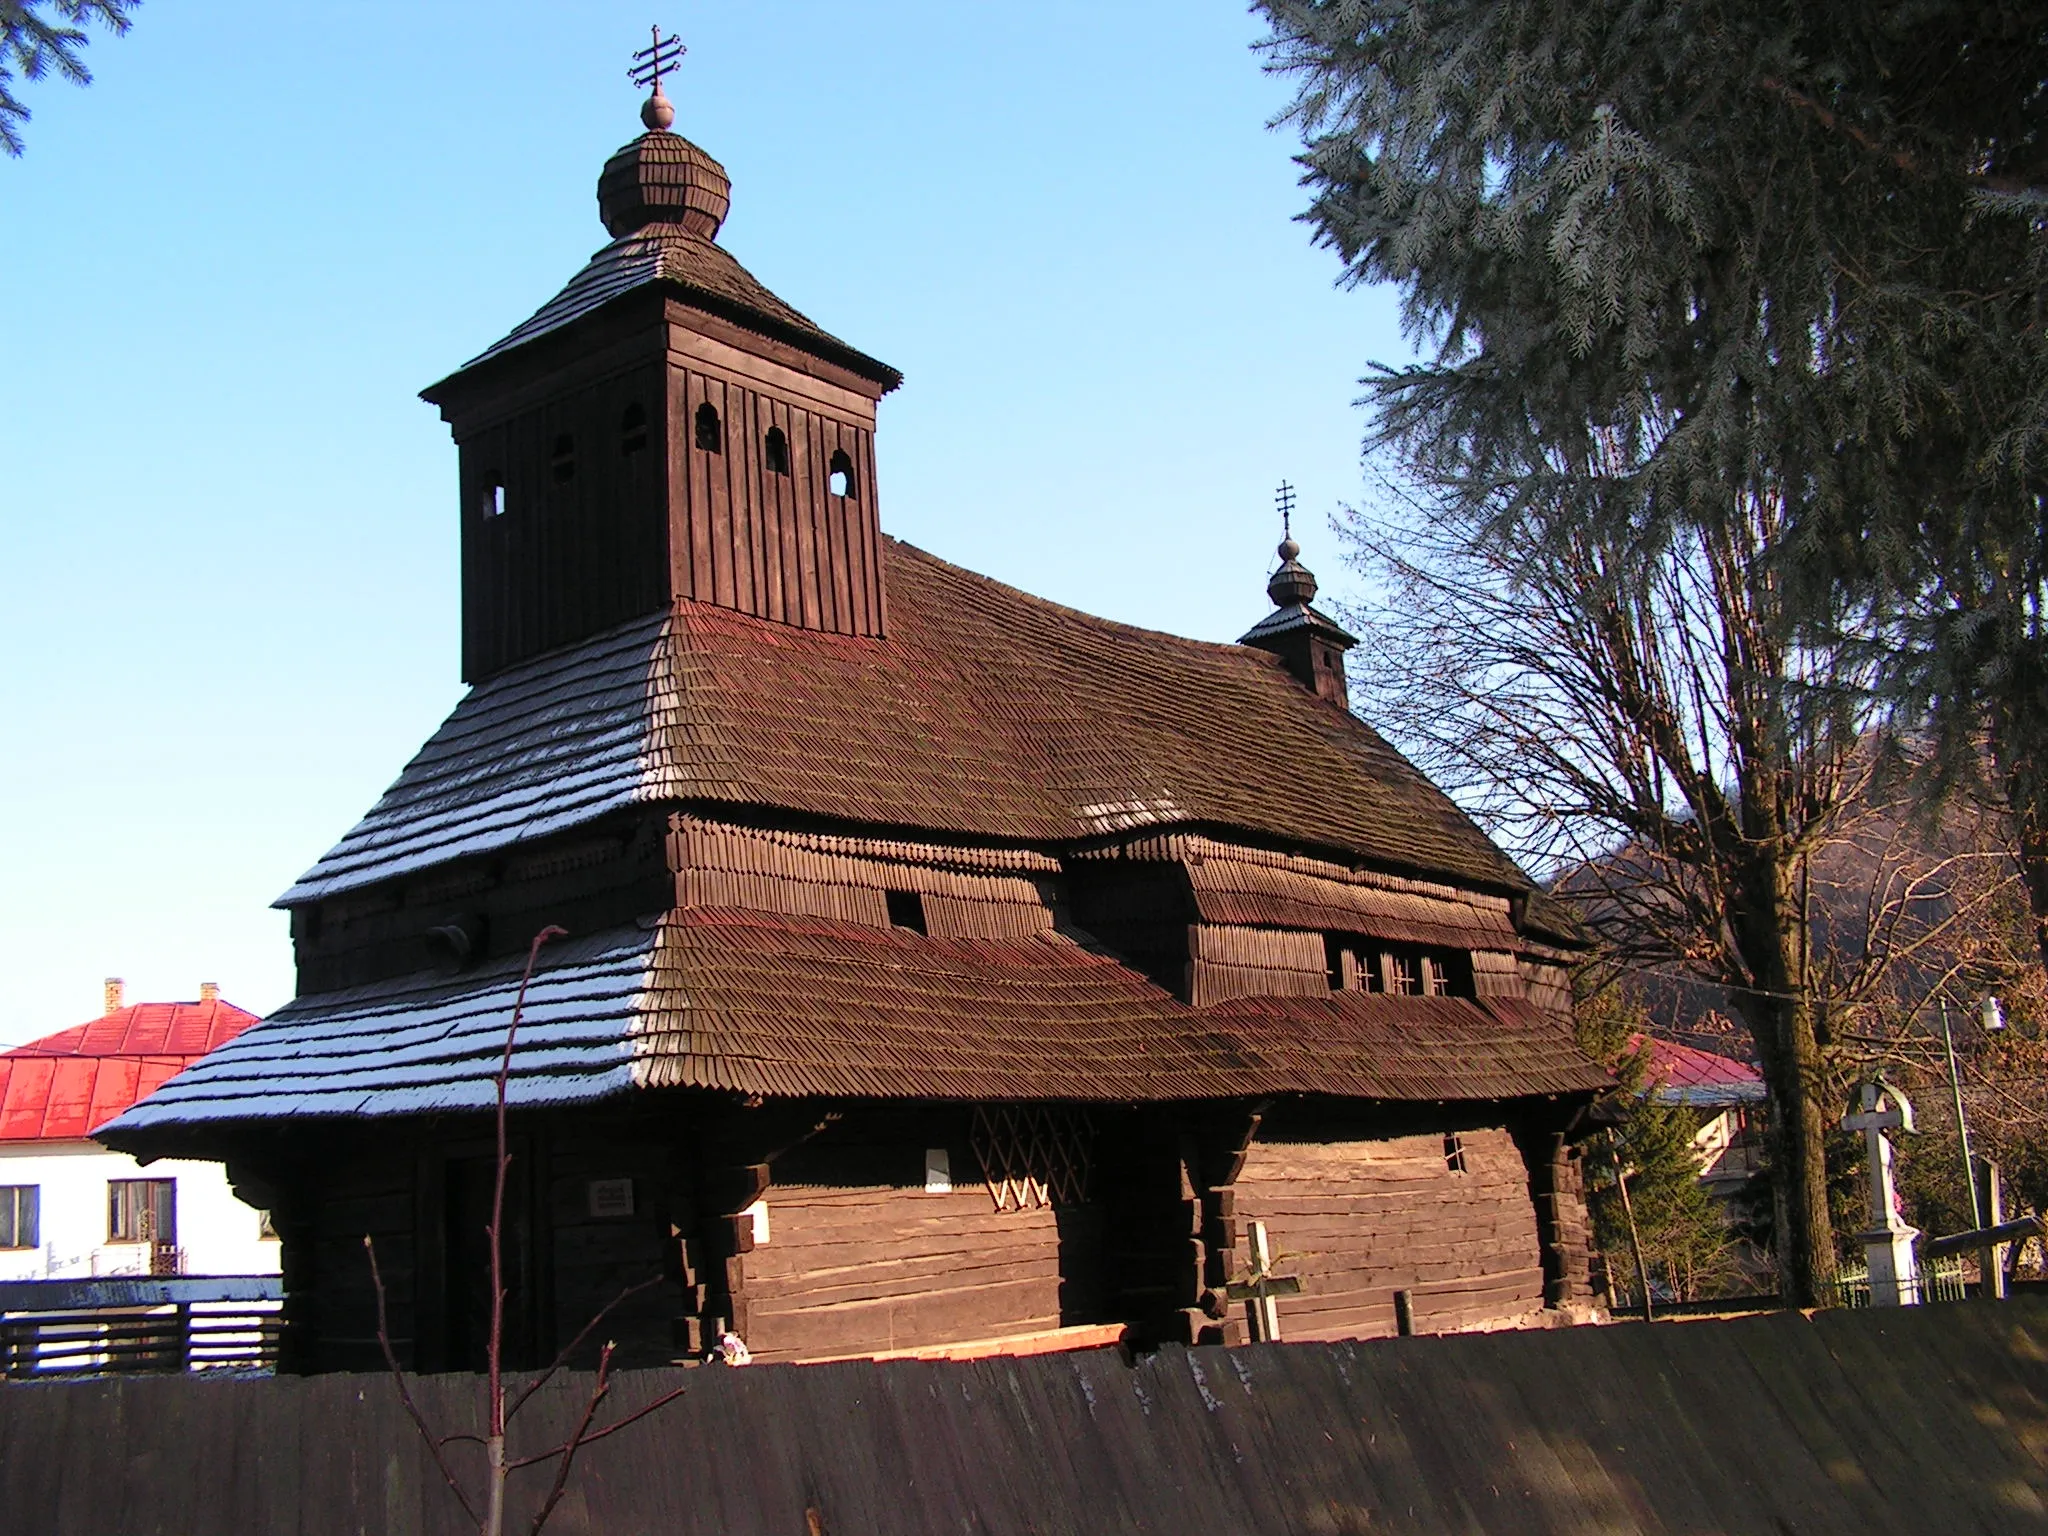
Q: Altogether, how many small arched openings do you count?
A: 6